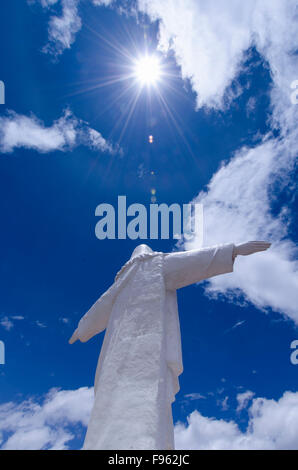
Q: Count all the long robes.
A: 1